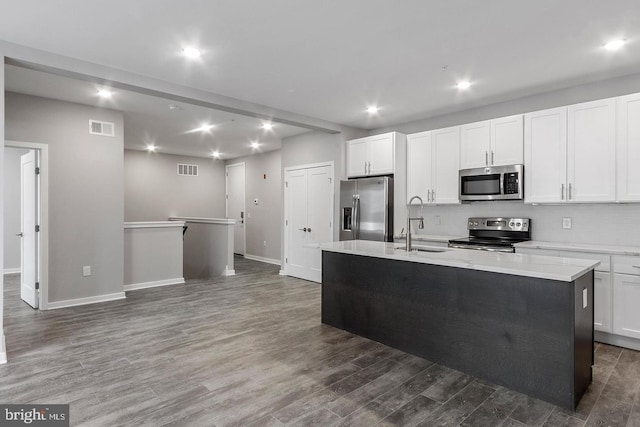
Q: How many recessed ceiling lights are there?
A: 10